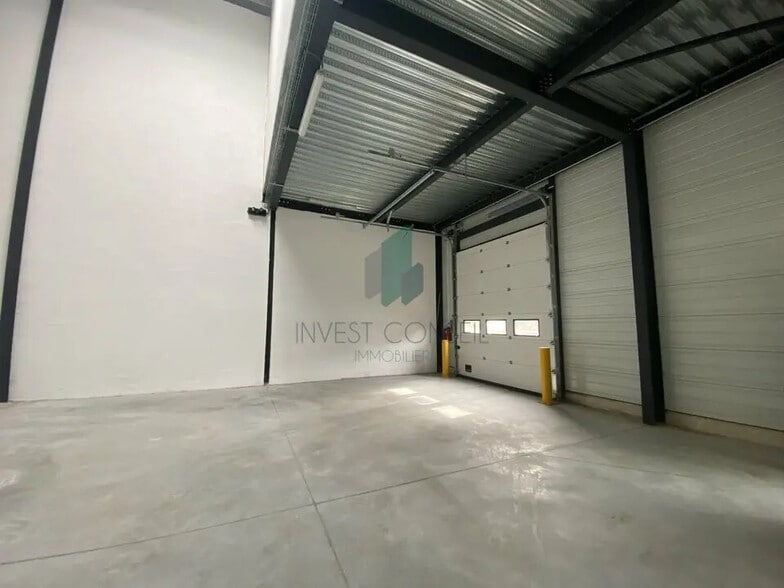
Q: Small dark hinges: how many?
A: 12